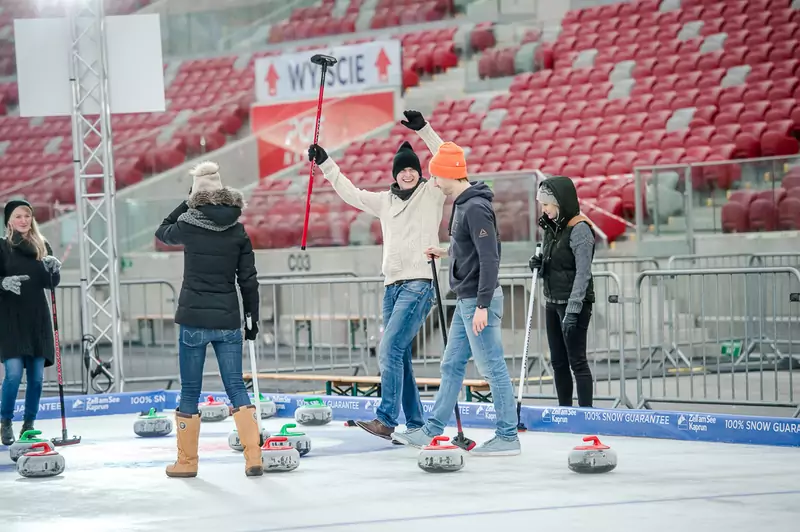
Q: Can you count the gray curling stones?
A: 11